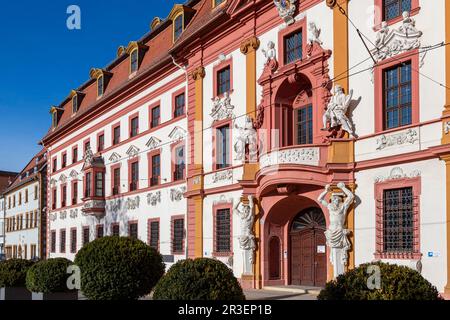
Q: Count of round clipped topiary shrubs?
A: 5